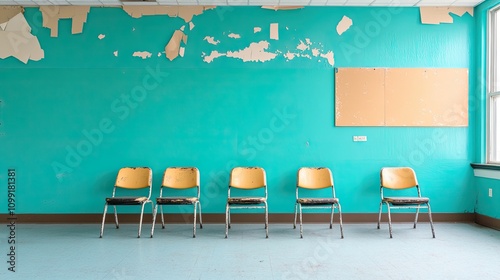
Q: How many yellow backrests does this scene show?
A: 5